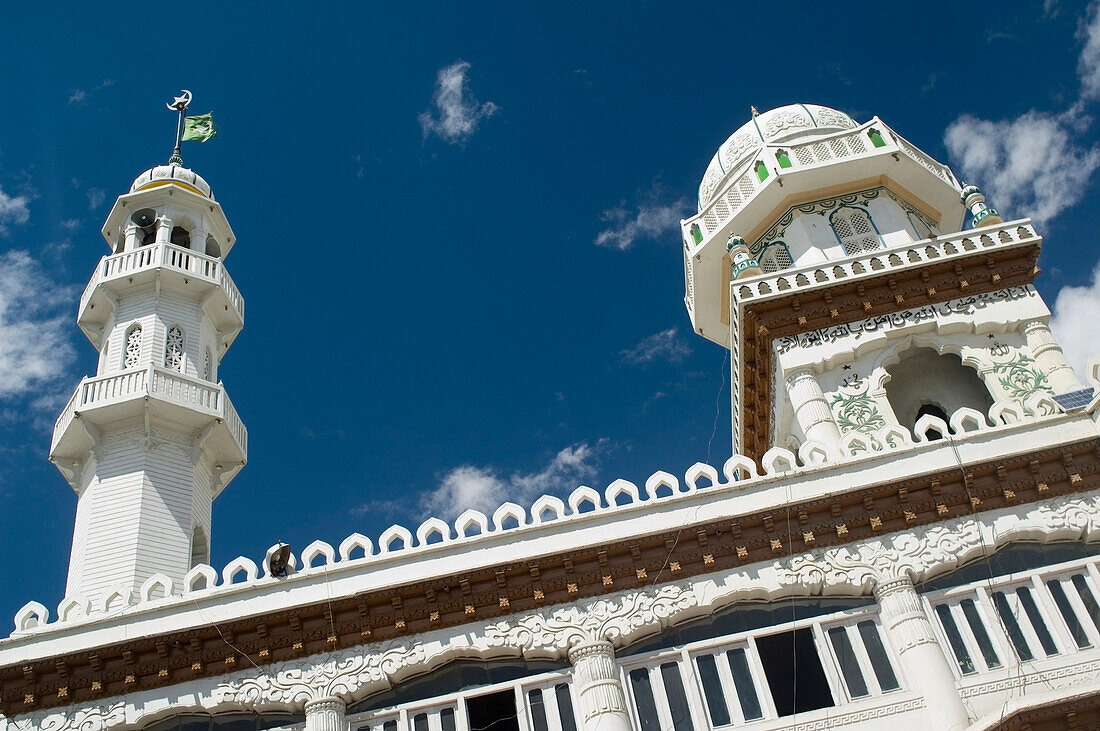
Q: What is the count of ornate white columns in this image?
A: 5